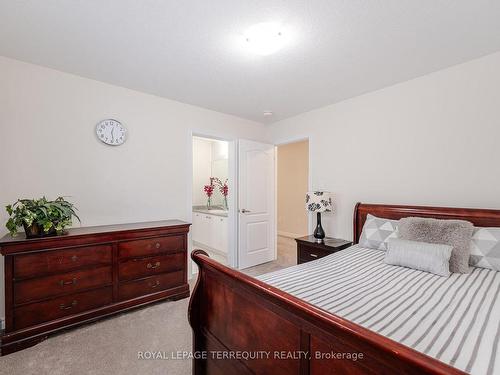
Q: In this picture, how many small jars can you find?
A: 2